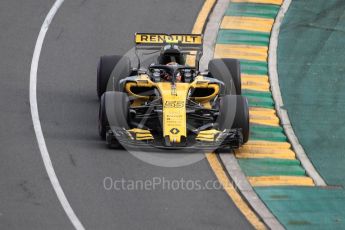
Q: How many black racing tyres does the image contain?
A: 4